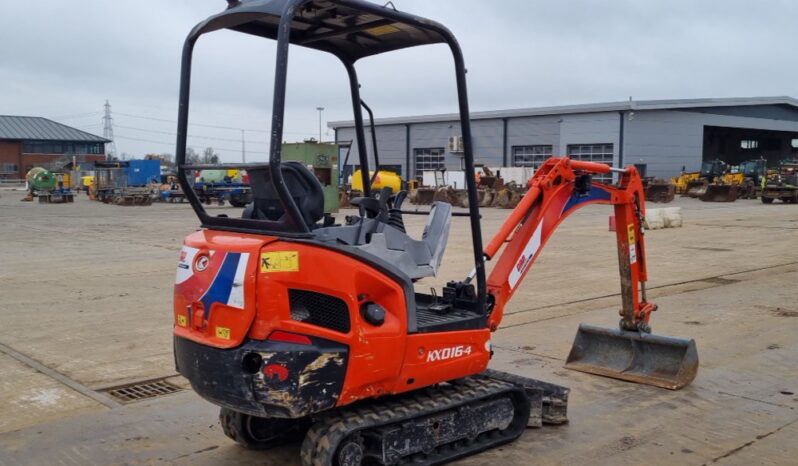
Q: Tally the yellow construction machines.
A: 2